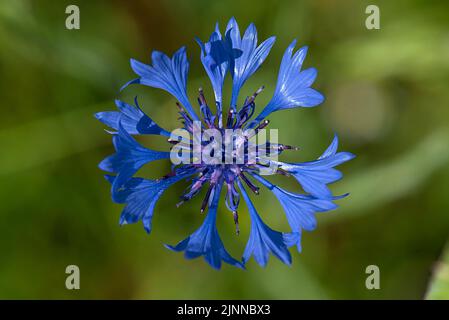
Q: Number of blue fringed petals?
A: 11